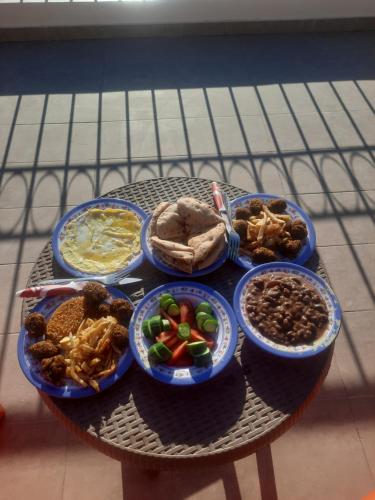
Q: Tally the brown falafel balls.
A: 13